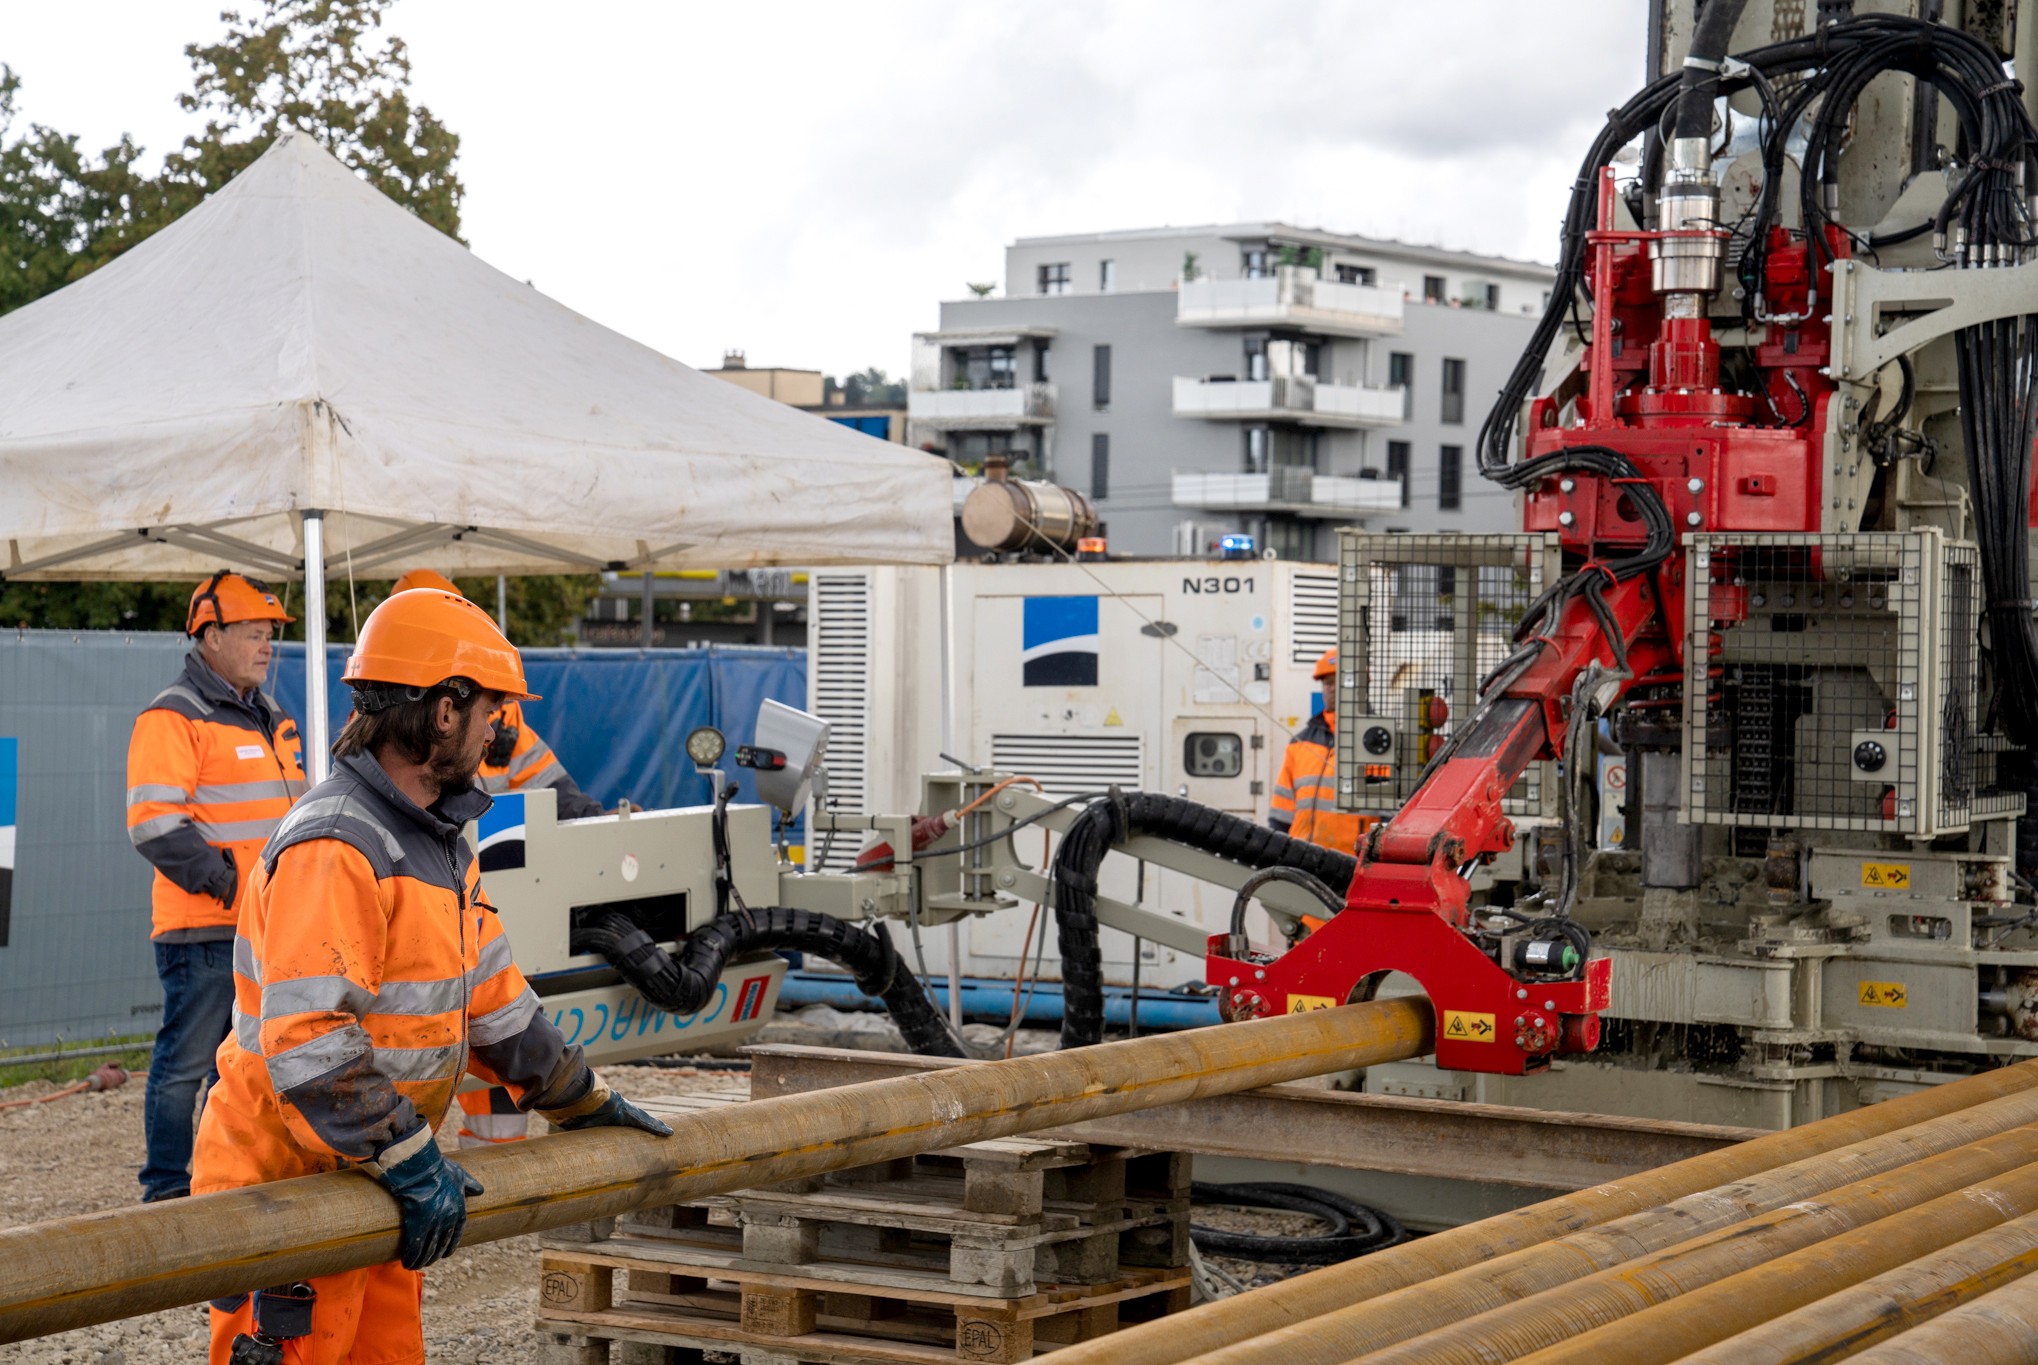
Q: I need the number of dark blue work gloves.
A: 2